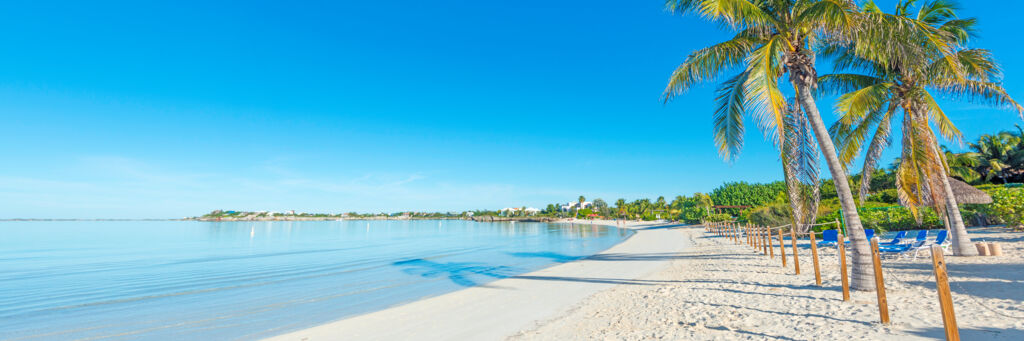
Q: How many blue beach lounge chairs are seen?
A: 5